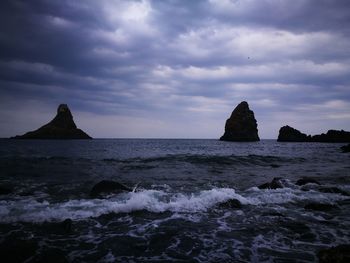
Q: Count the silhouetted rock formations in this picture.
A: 3